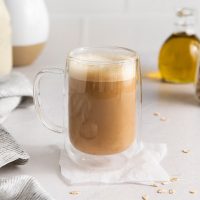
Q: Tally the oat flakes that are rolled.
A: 11